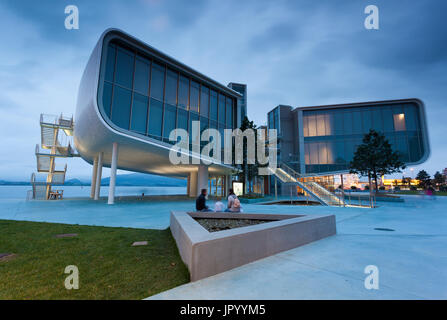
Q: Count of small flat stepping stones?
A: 3